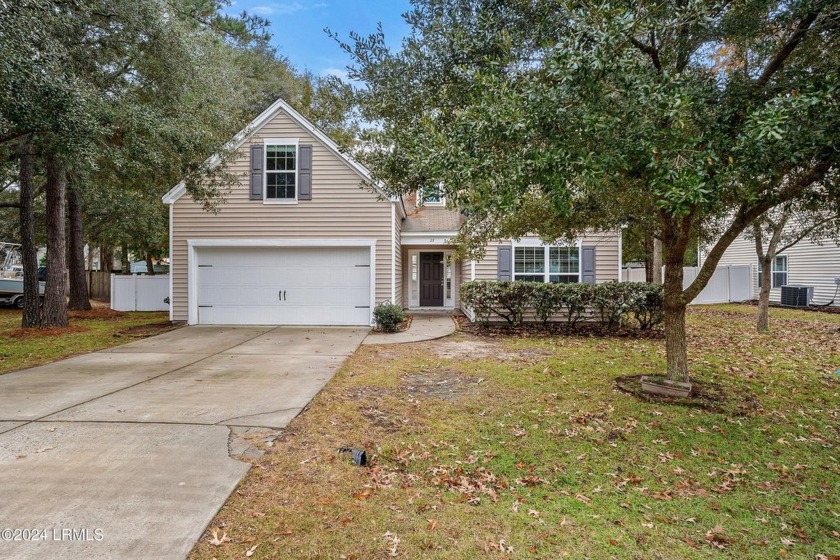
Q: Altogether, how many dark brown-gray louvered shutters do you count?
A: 4